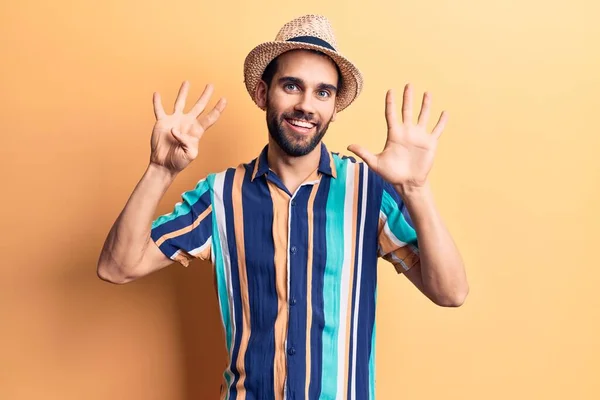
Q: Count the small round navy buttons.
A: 4